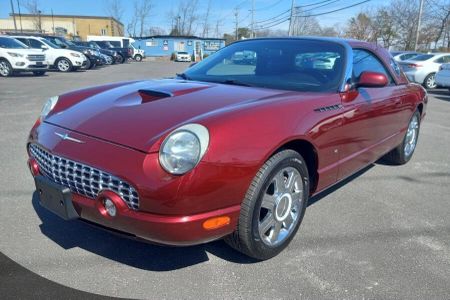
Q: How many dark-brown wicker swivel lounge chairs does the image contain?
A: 0